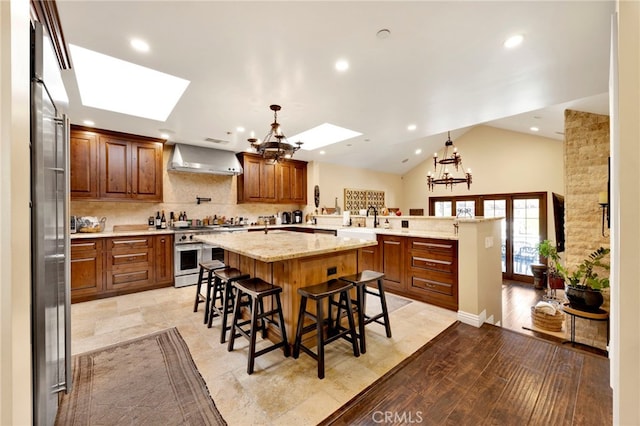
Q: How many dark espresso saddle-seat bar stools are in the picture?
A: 5